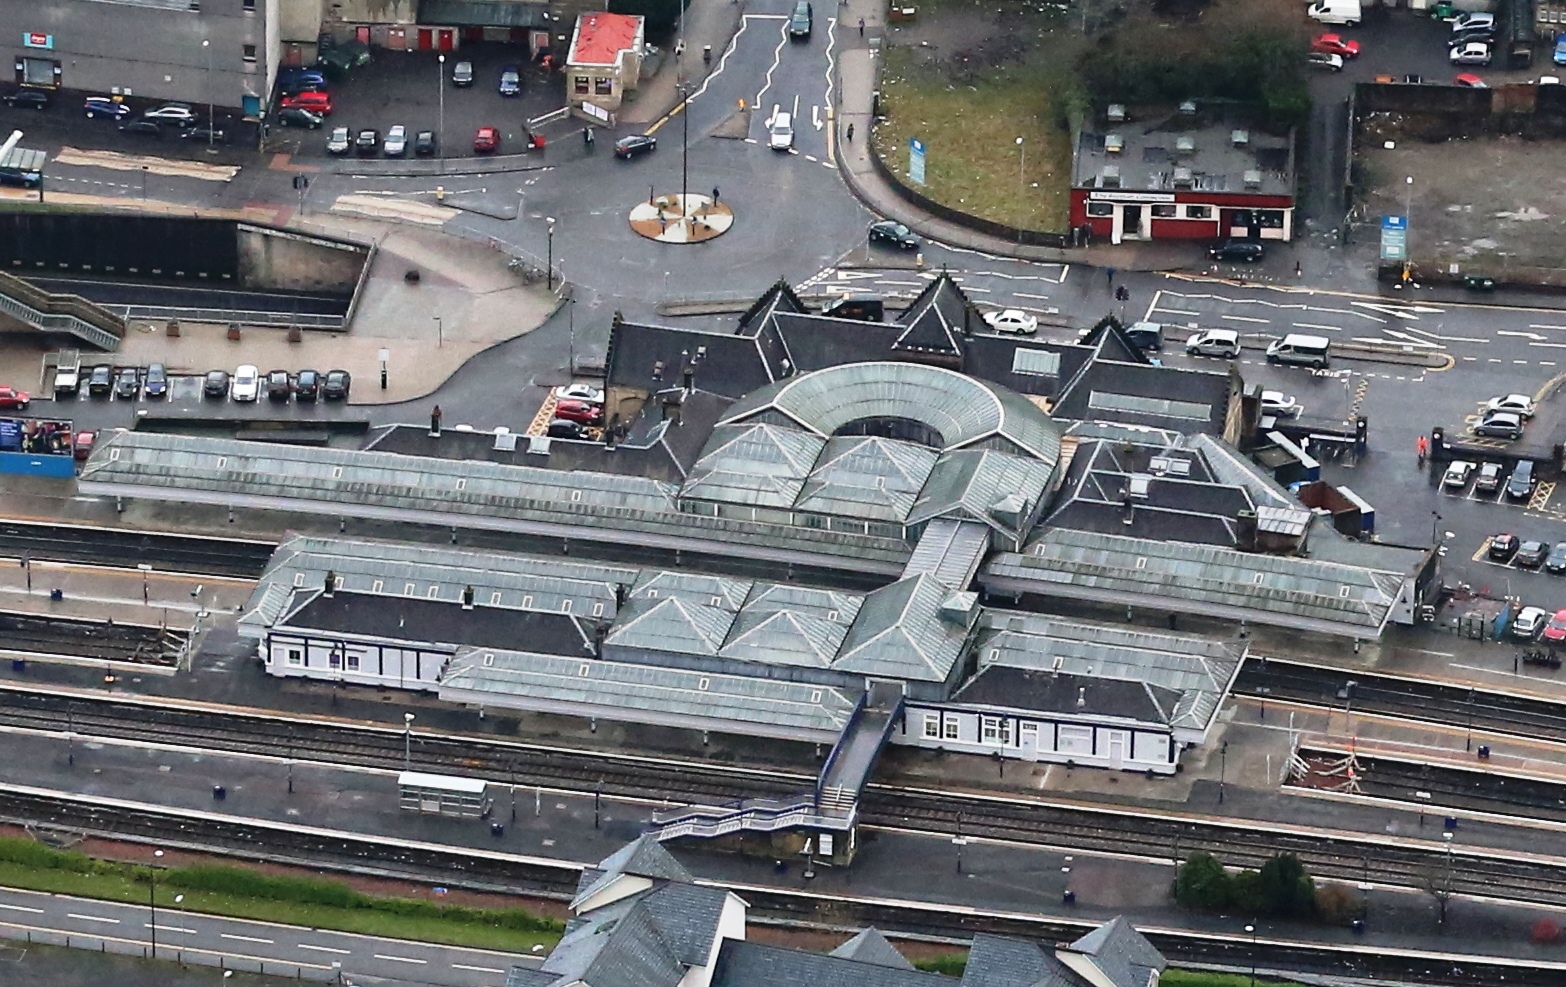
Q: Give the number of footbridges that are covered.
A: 1